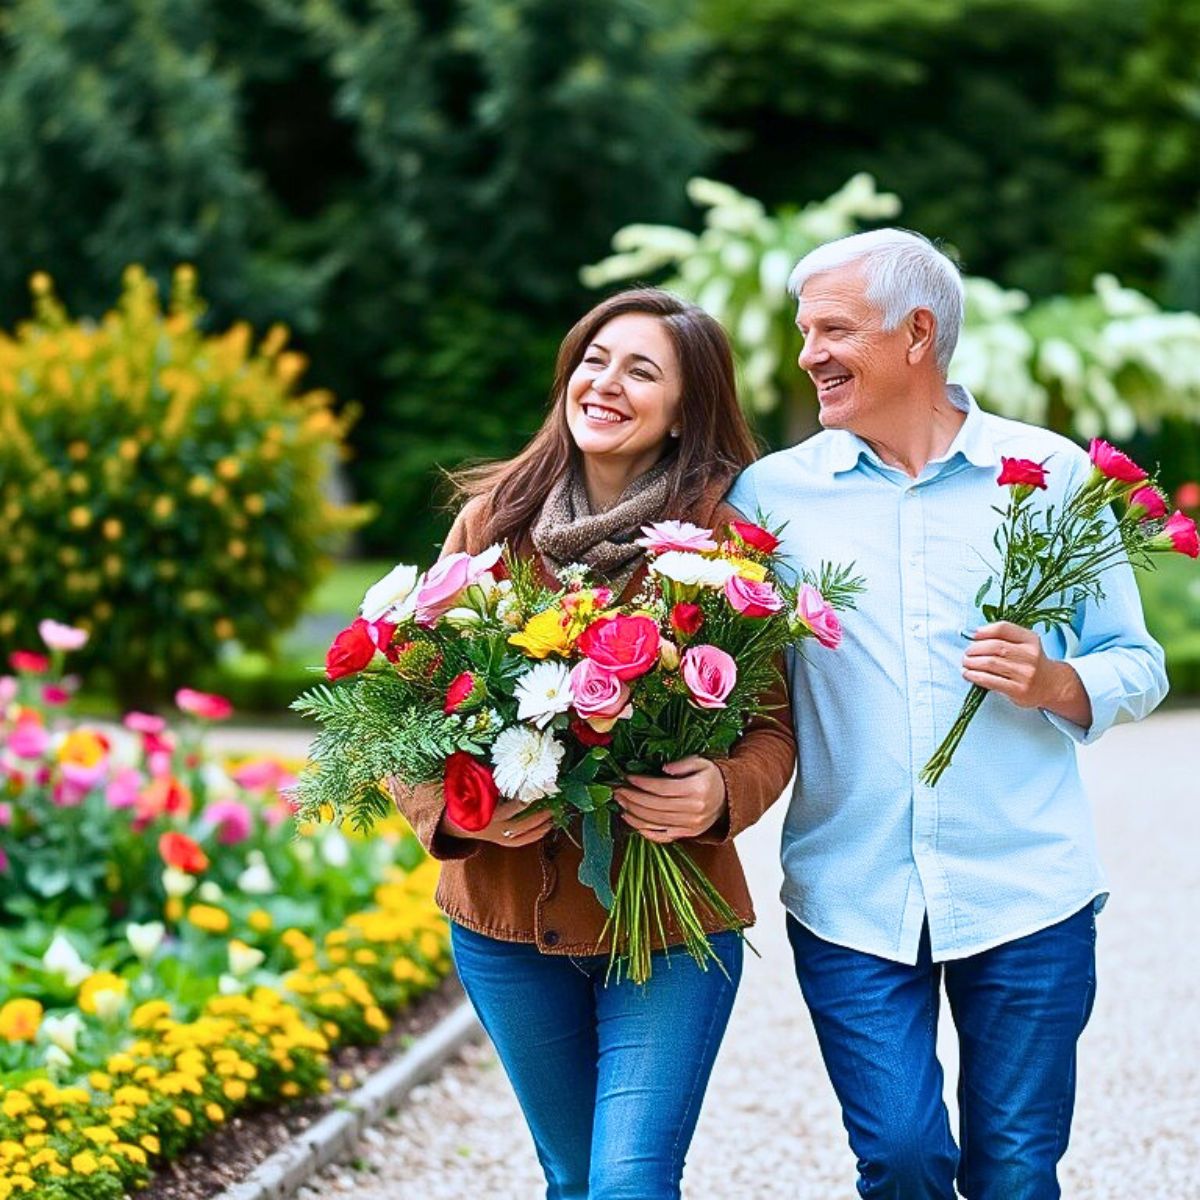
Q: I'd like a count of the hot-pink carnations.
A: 4